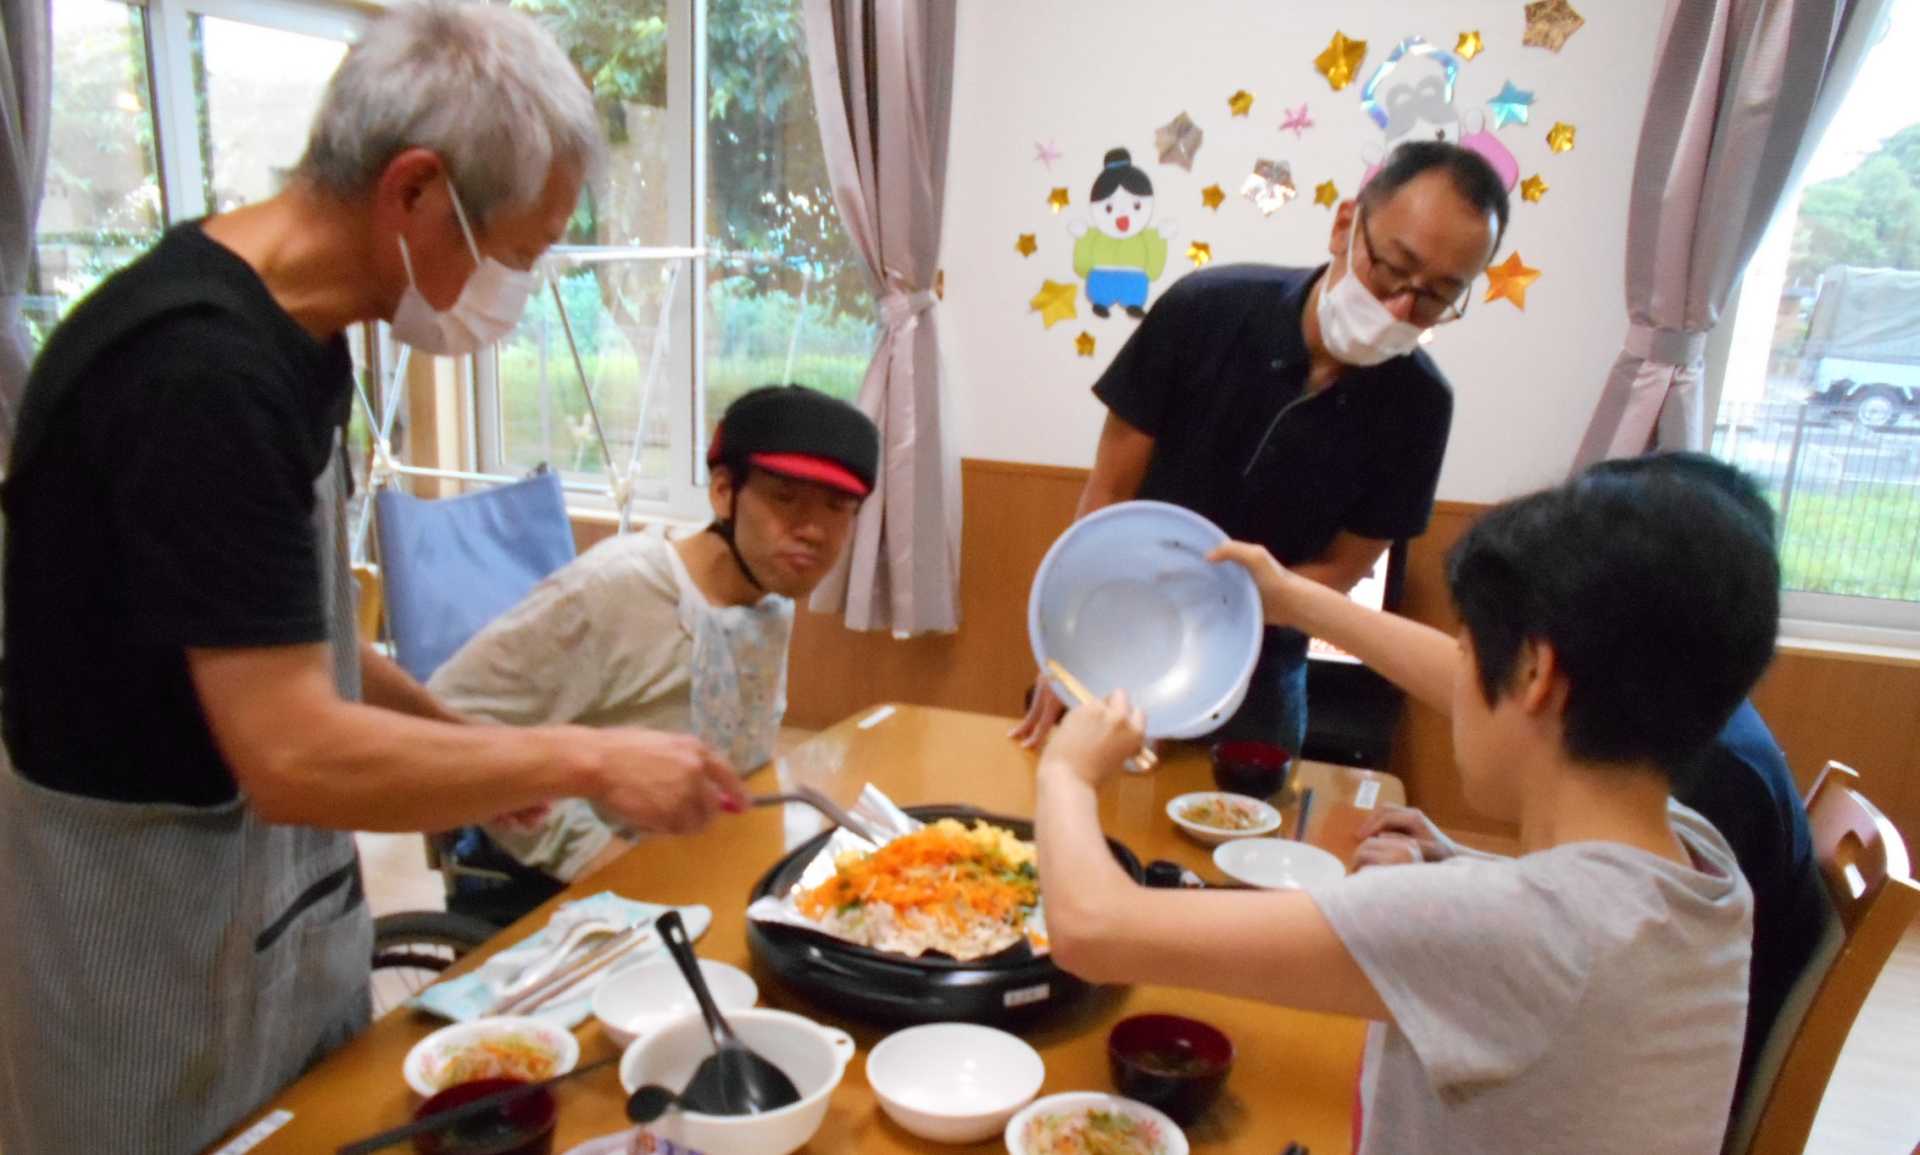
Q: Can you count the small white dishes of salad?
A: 3